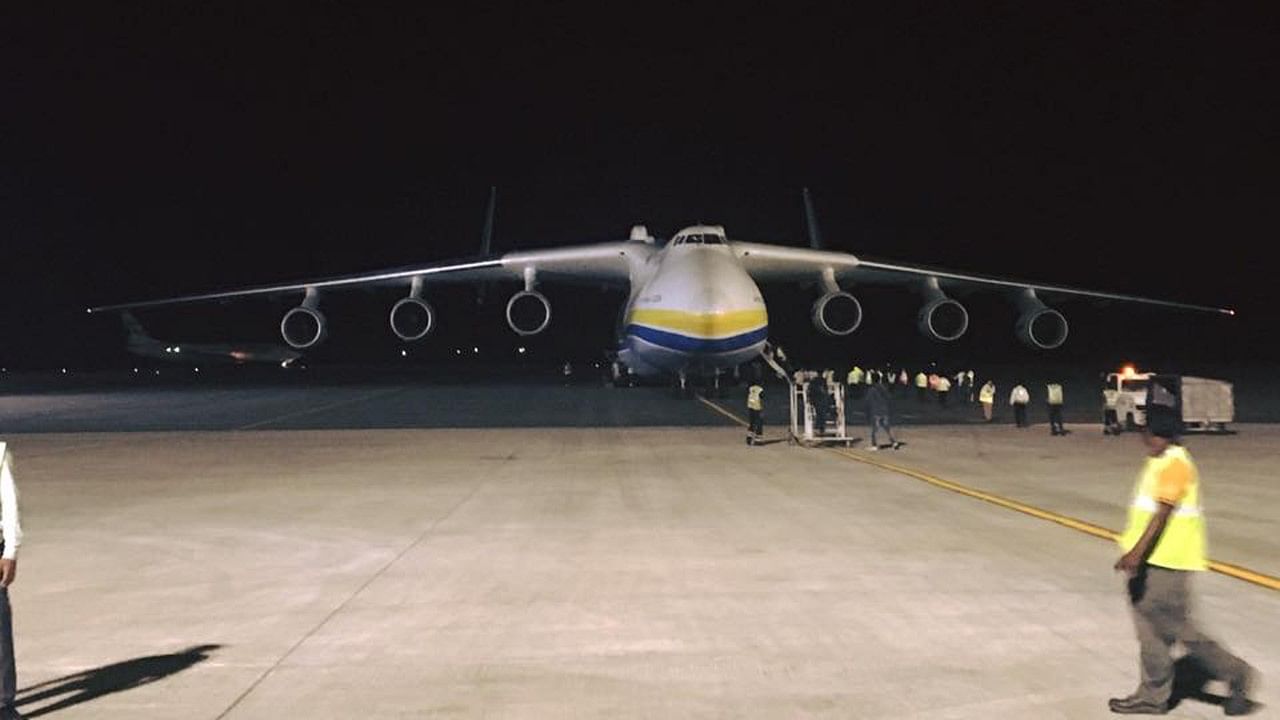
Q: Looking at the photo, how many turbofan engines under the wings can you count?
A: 6